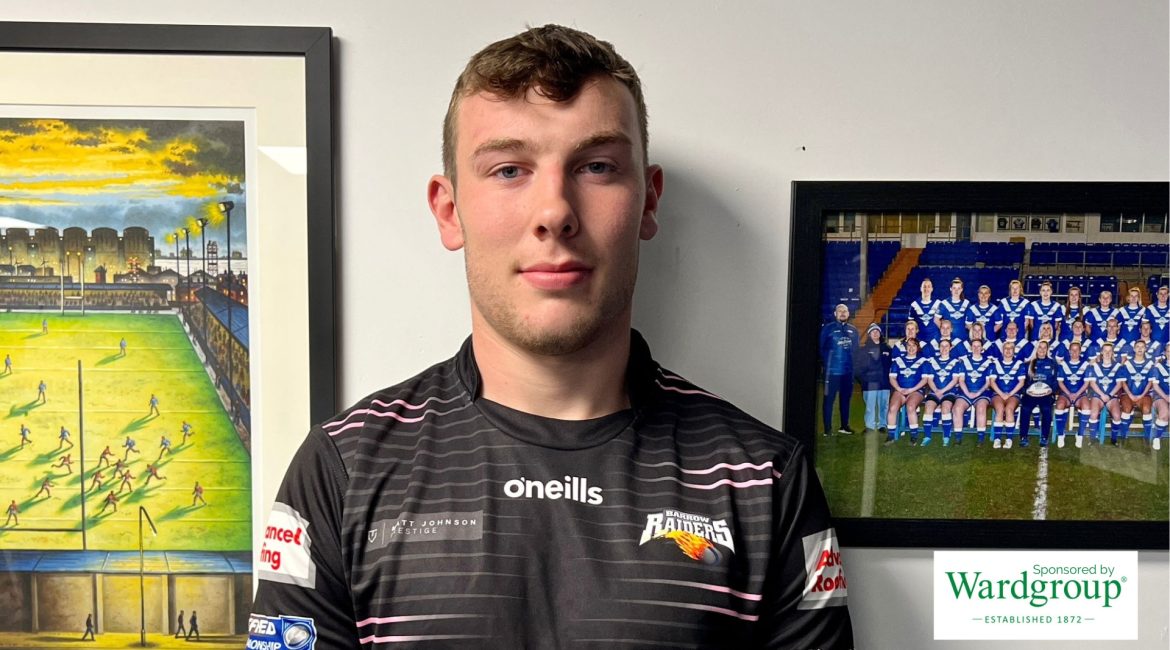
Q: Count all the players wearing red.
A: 10